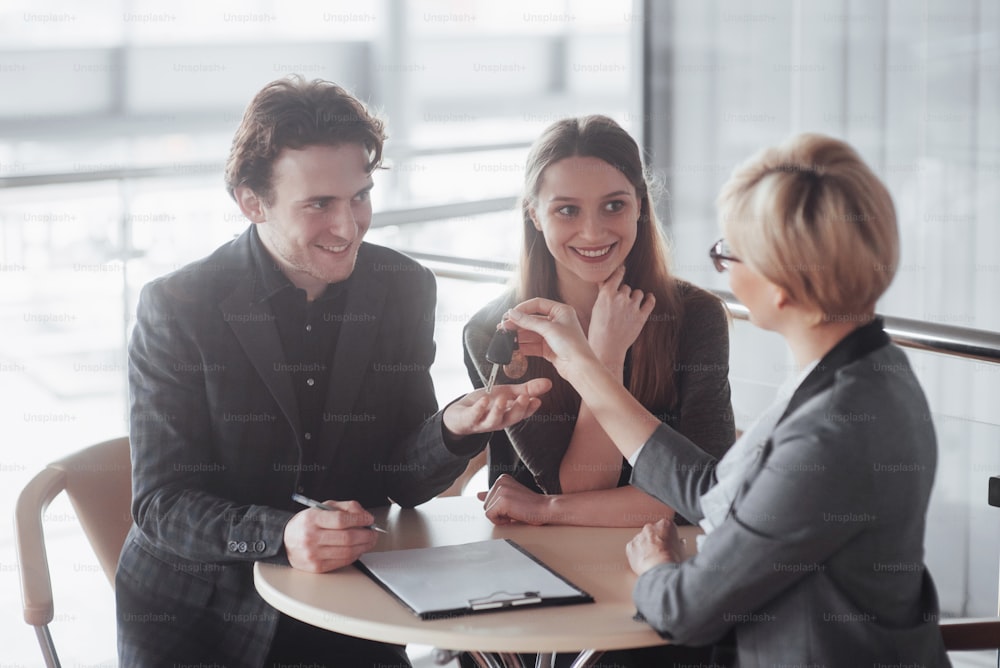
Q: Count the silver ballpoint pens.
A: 1